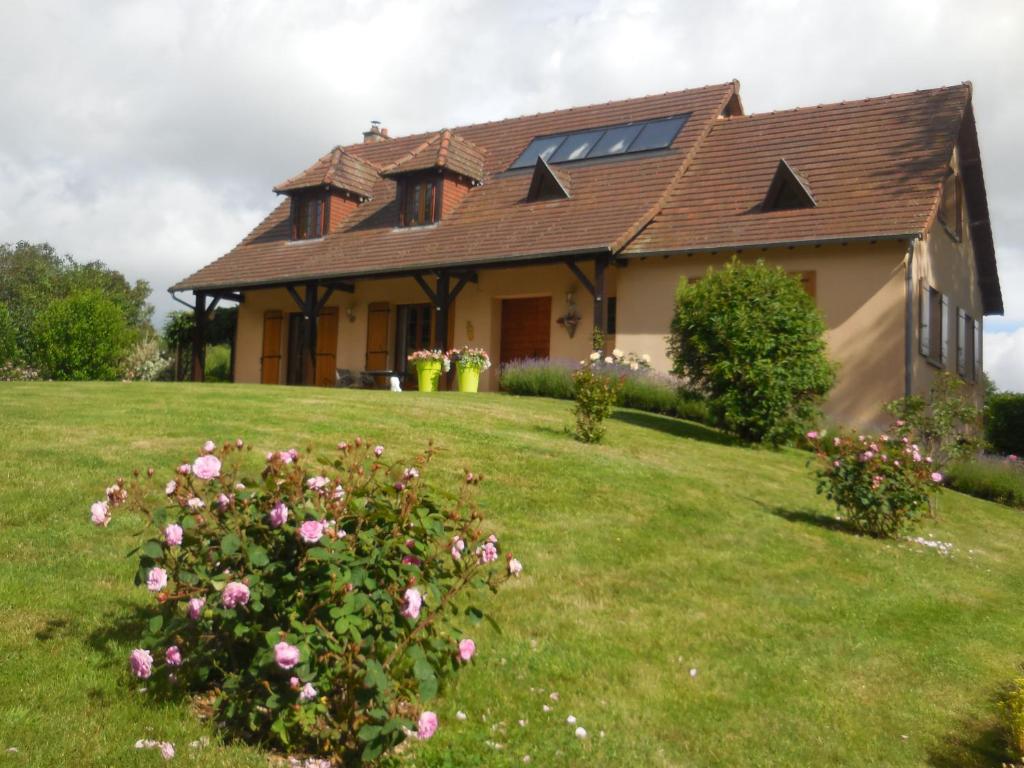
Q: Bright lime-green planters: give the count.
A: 2